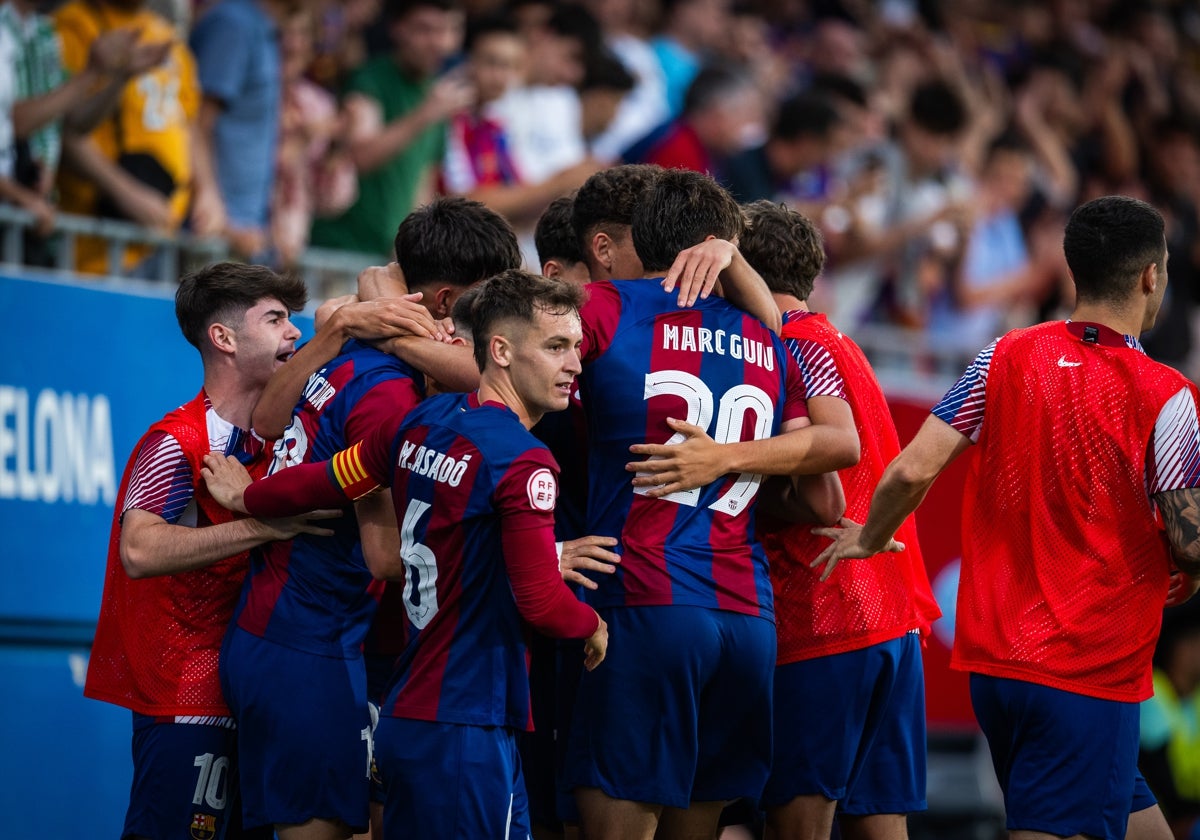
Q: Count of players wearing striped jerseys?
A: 3